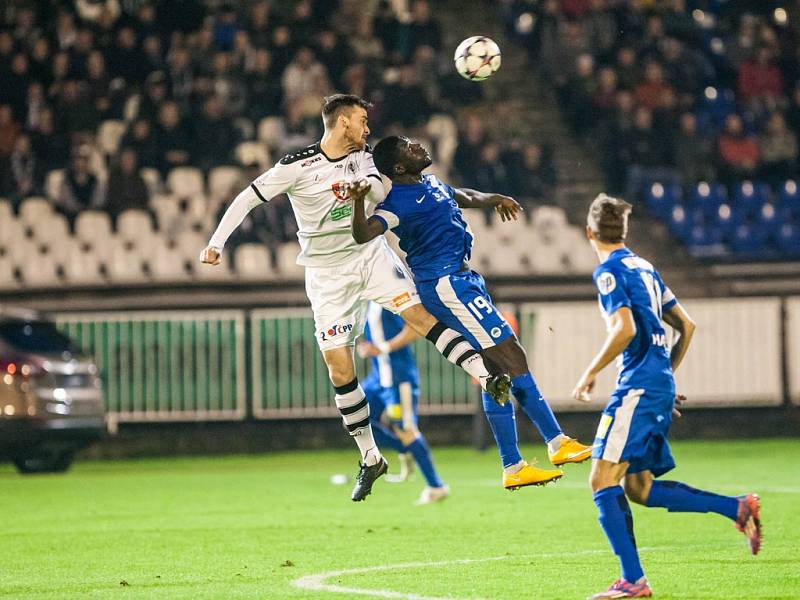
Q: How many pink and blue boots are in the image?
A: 2